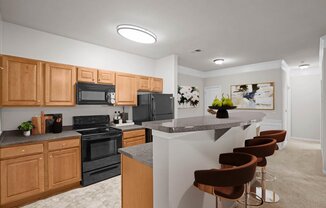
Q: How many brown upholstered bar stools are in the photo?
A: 3